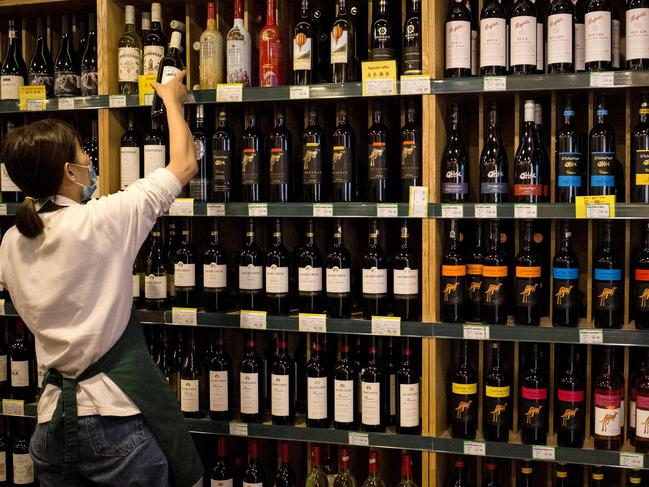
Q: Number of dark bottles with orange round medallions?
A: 2